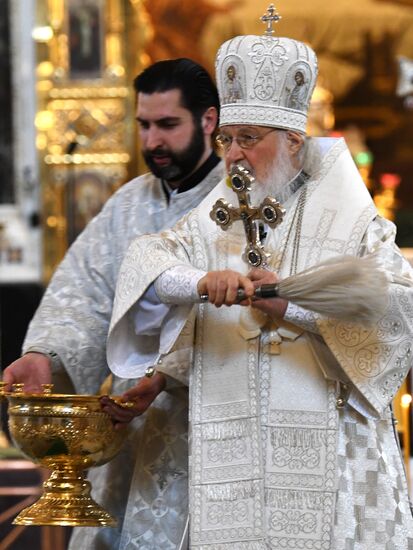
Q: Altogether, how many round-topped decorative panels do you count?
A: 2